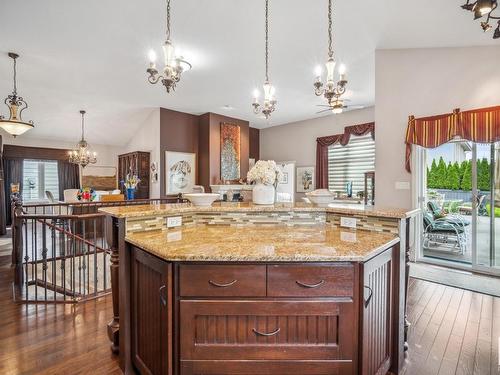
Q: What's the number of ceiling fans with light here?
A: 1